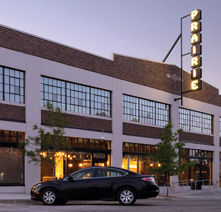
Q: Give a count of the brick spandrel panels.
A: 4